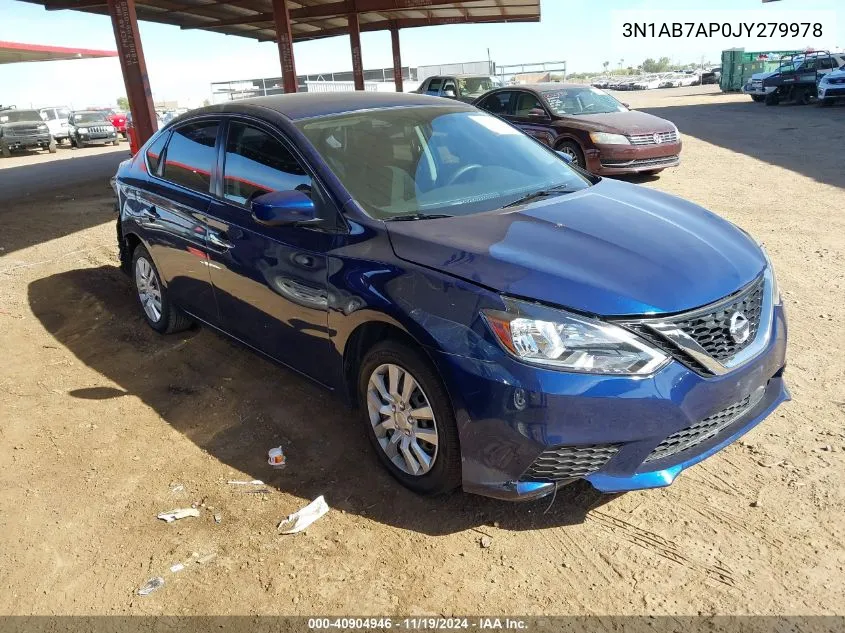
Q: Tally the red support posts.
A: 4